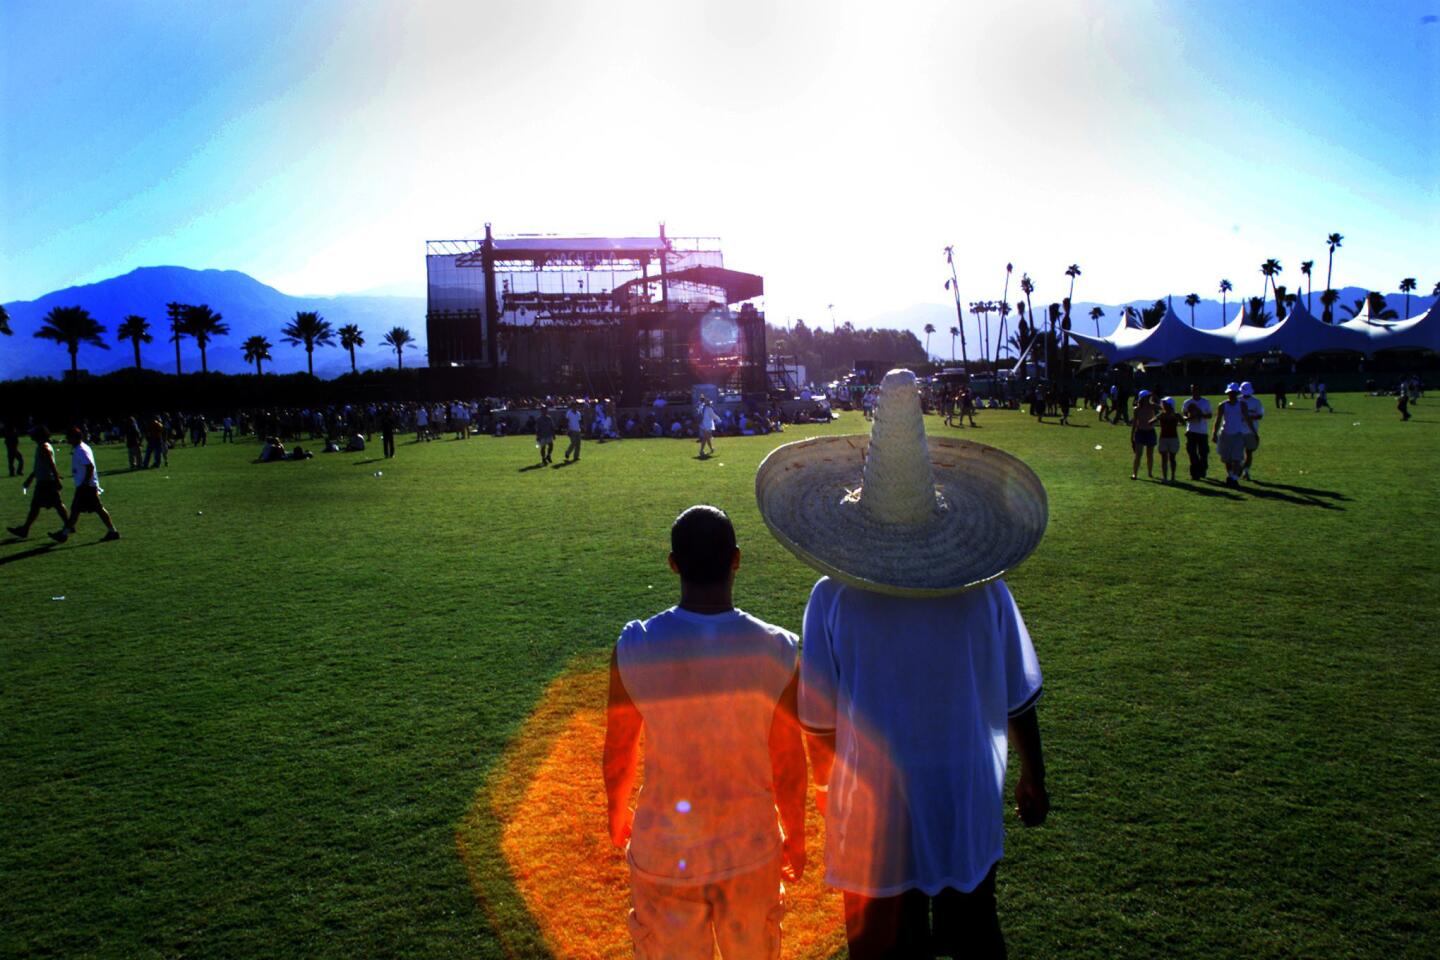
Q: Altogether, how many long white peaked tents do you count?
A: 1